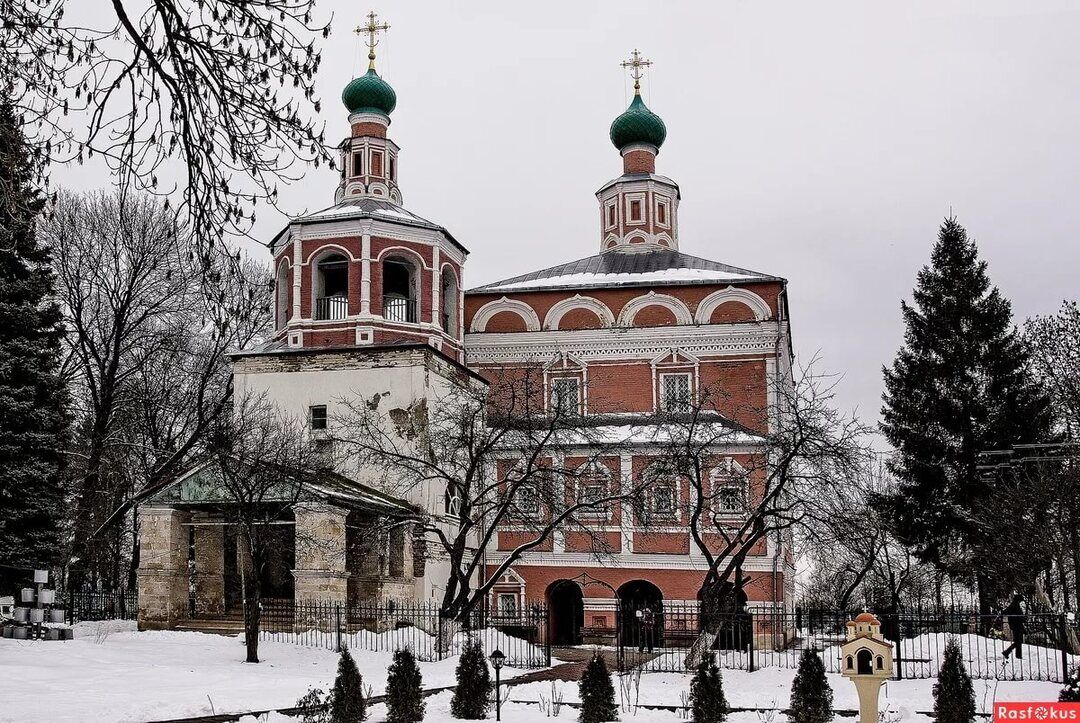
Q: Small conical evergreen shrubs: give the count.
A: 7